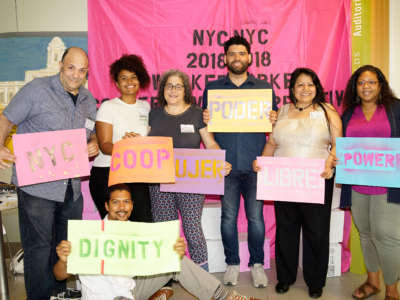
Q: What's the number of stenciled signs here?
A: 7